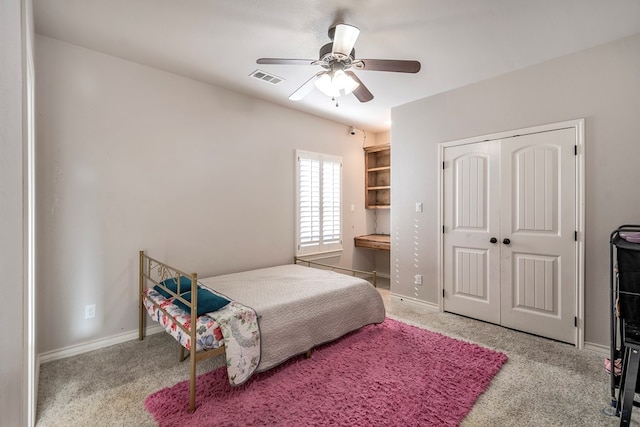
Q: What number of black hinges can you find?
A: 6